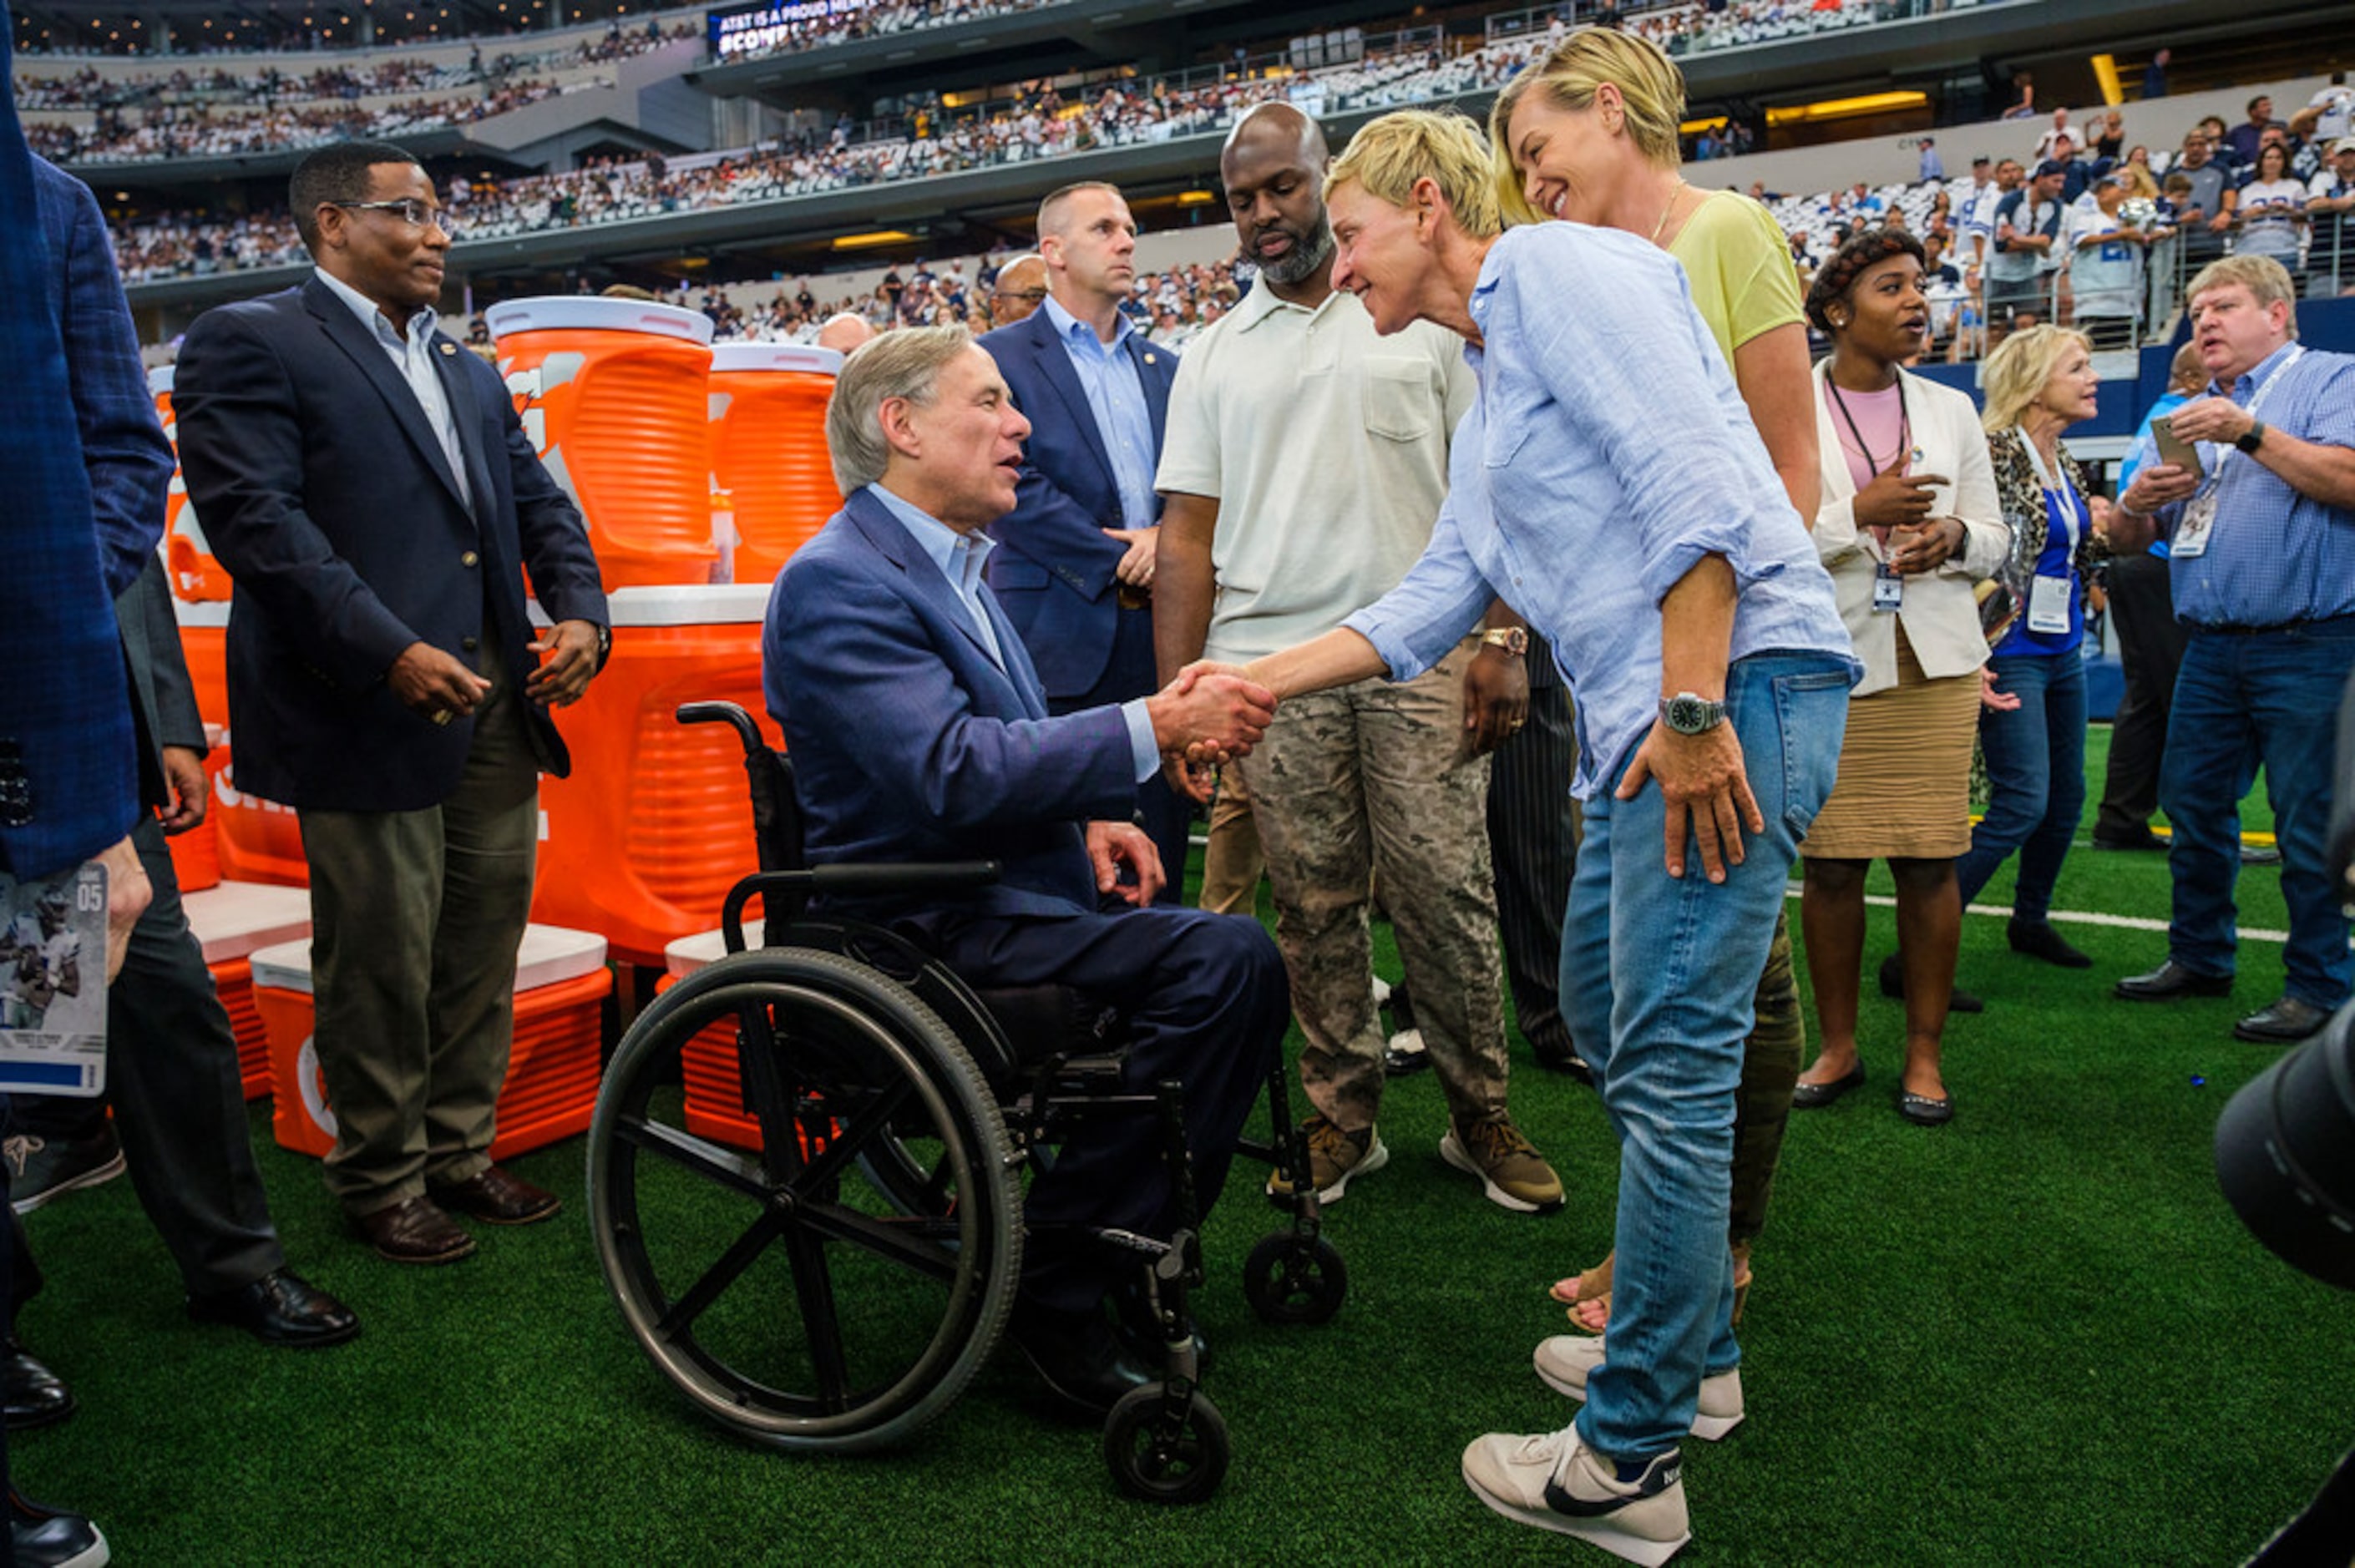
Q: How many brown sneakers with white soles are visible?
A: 2